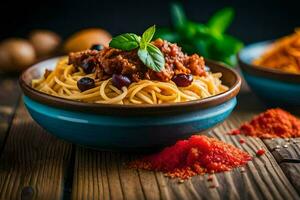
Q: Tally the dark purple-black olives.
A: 5